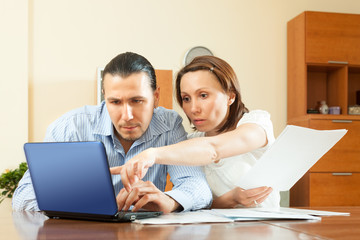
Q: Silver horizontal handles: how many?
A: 3